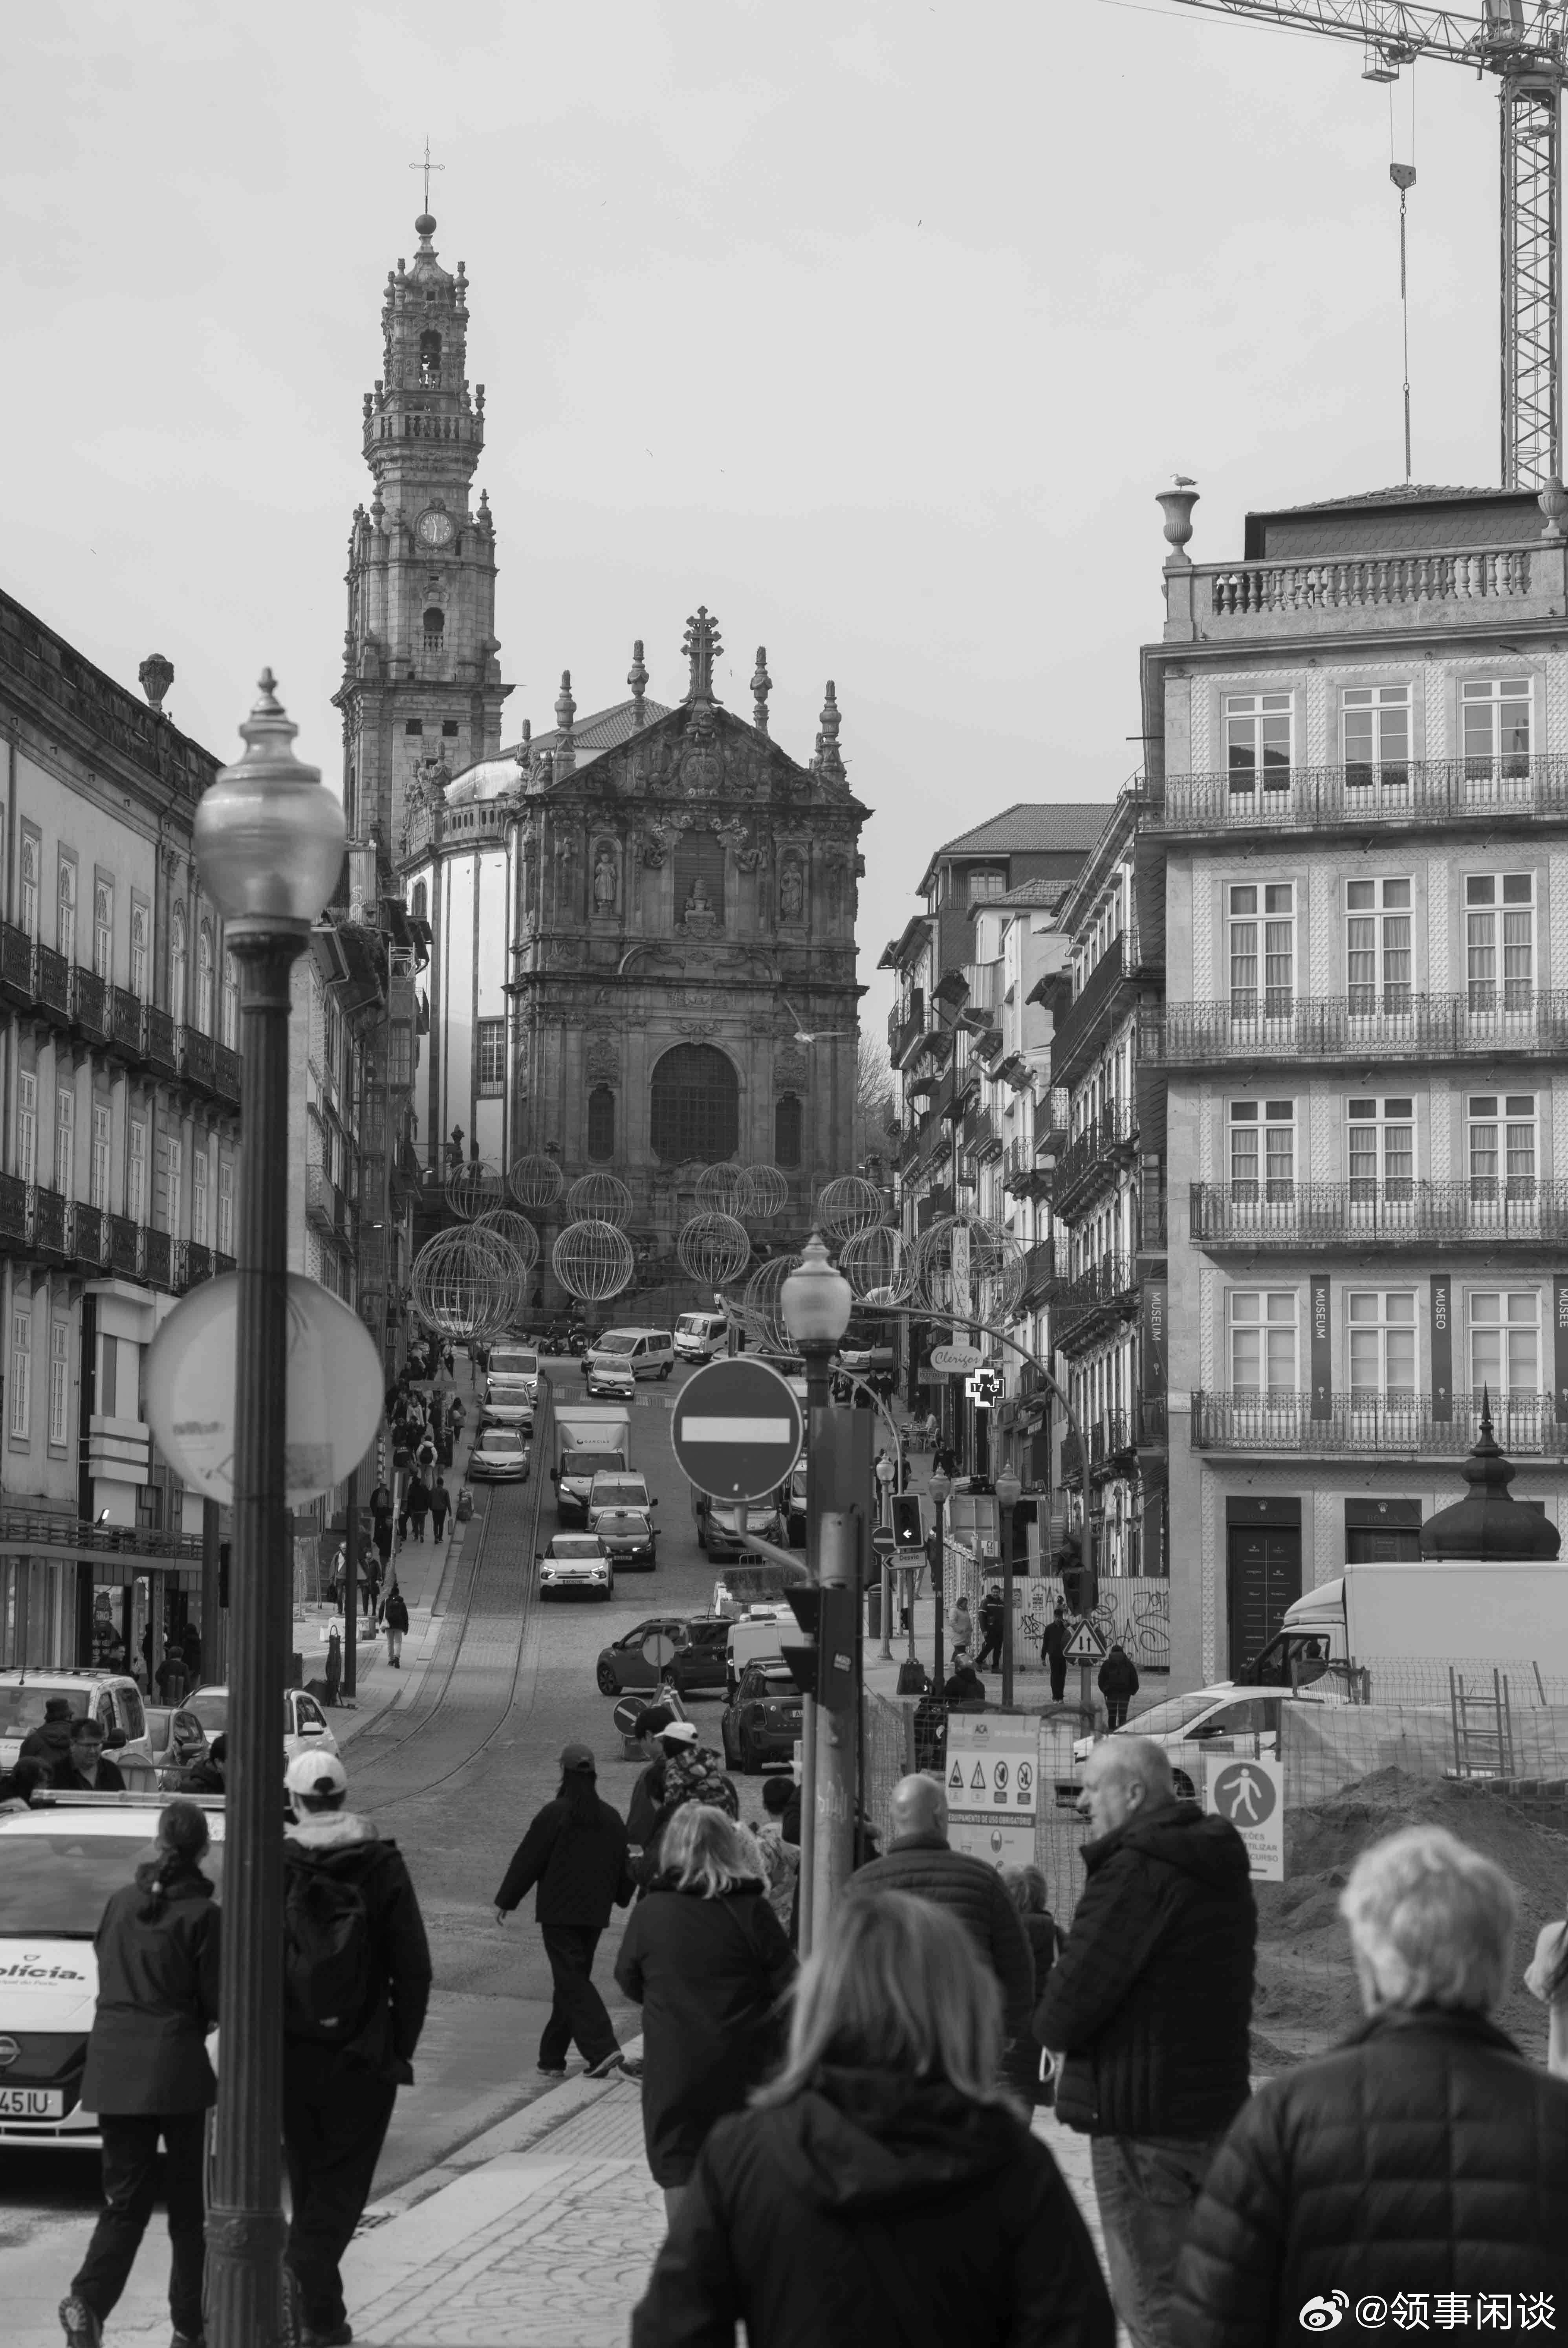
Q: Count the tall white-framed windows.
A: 12